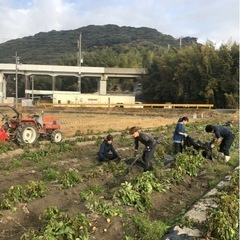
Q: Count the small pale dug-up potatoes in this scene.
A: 5